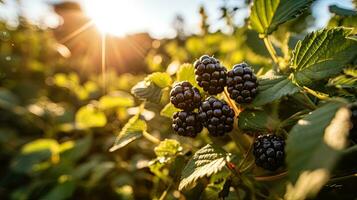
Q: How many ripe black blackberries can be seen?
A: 6